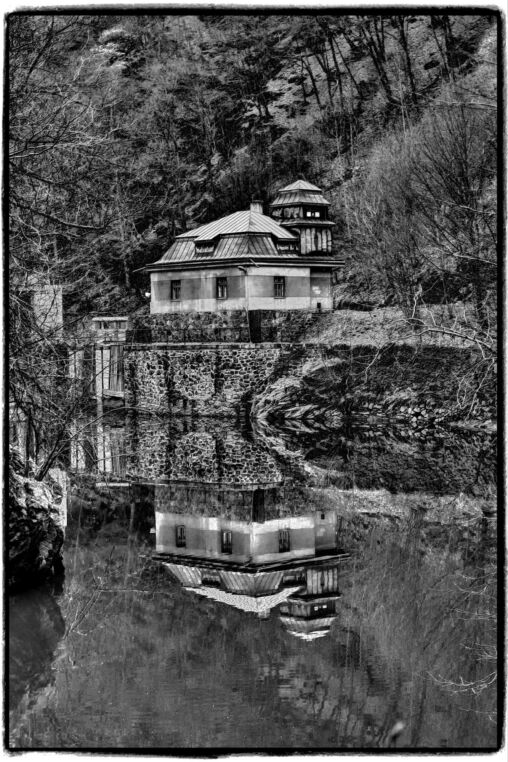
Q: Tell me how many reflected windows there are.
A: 3